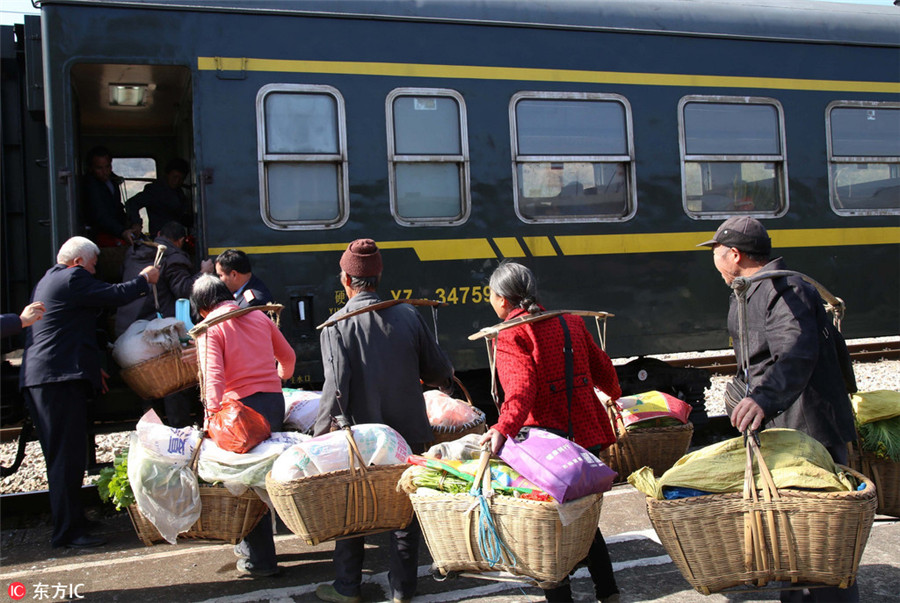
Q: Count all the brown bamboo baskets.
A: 8